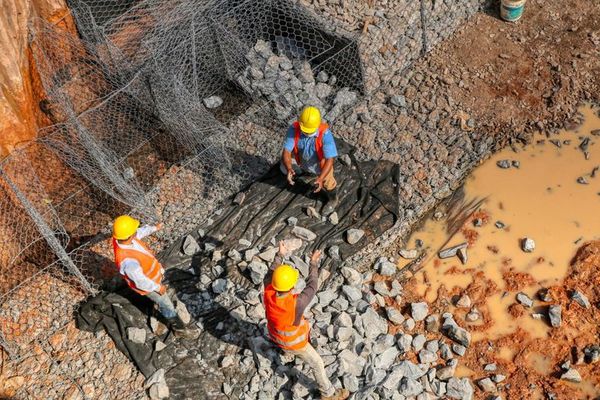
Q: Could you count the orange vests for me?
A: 3